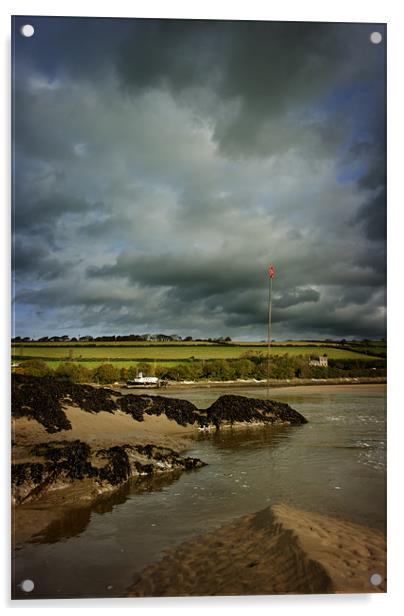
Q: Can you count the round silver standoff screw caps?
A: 4